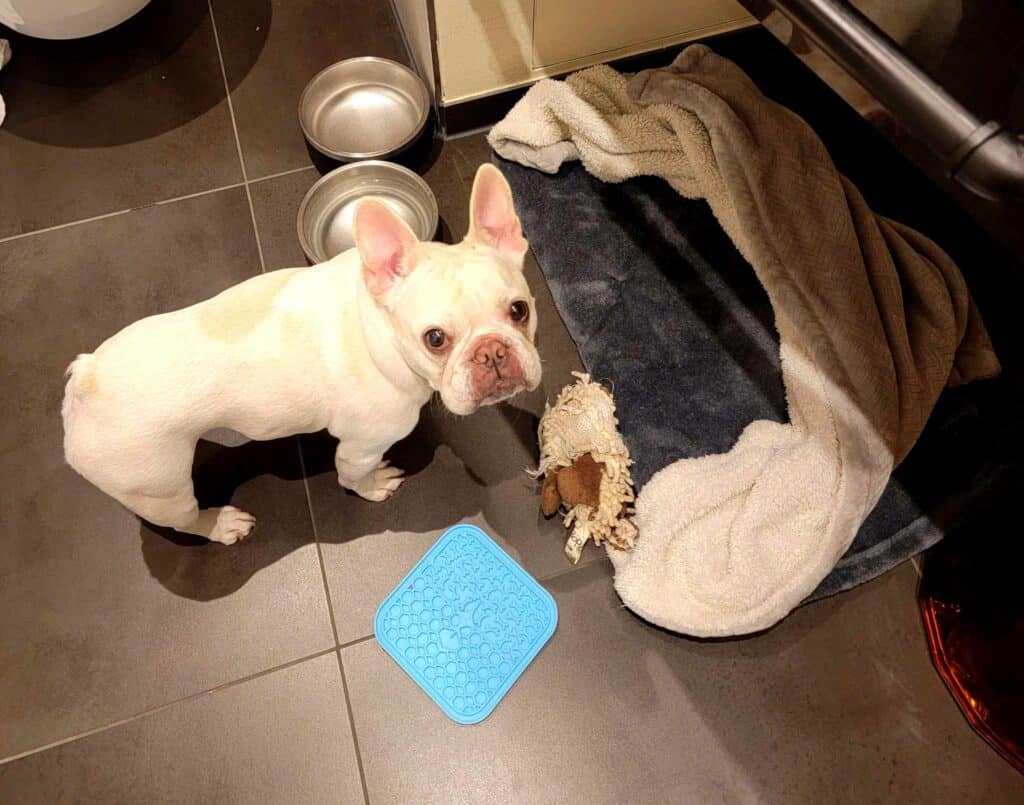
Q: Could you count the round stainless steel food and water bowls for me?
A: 2